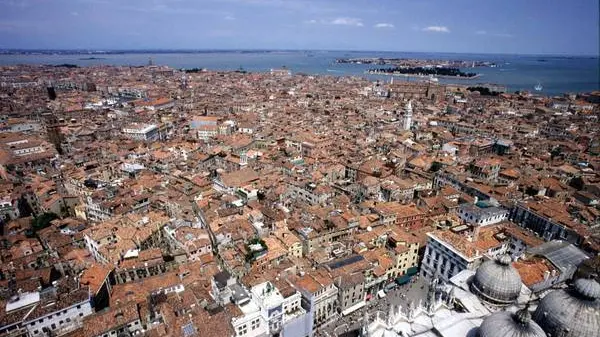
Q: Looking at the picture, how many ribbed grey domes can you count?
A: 3